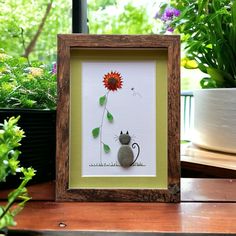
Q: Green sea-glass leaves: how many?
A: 4